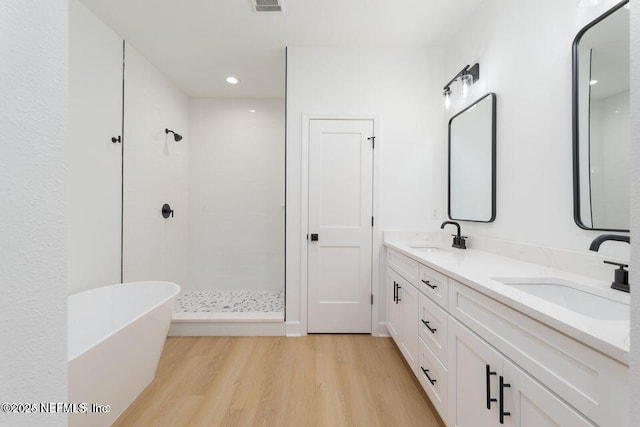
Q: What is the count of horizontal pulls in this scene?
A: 3